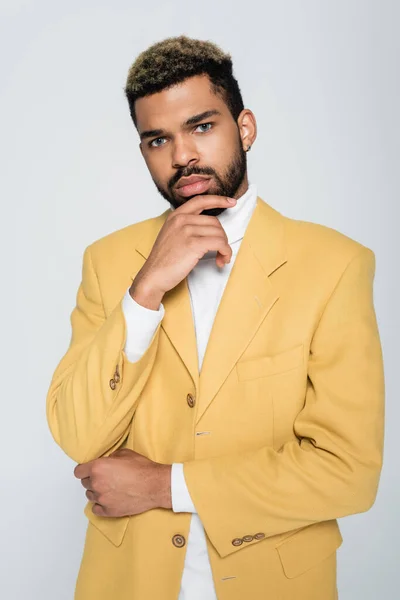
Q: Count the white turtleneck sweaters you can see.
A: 1